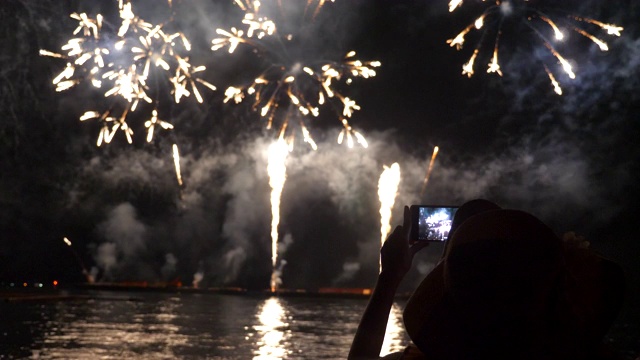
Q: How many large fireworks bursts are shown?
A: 3